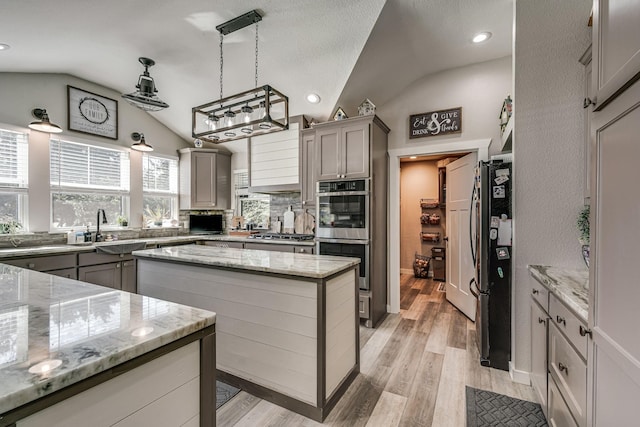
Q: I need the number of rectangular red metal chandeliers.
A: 0